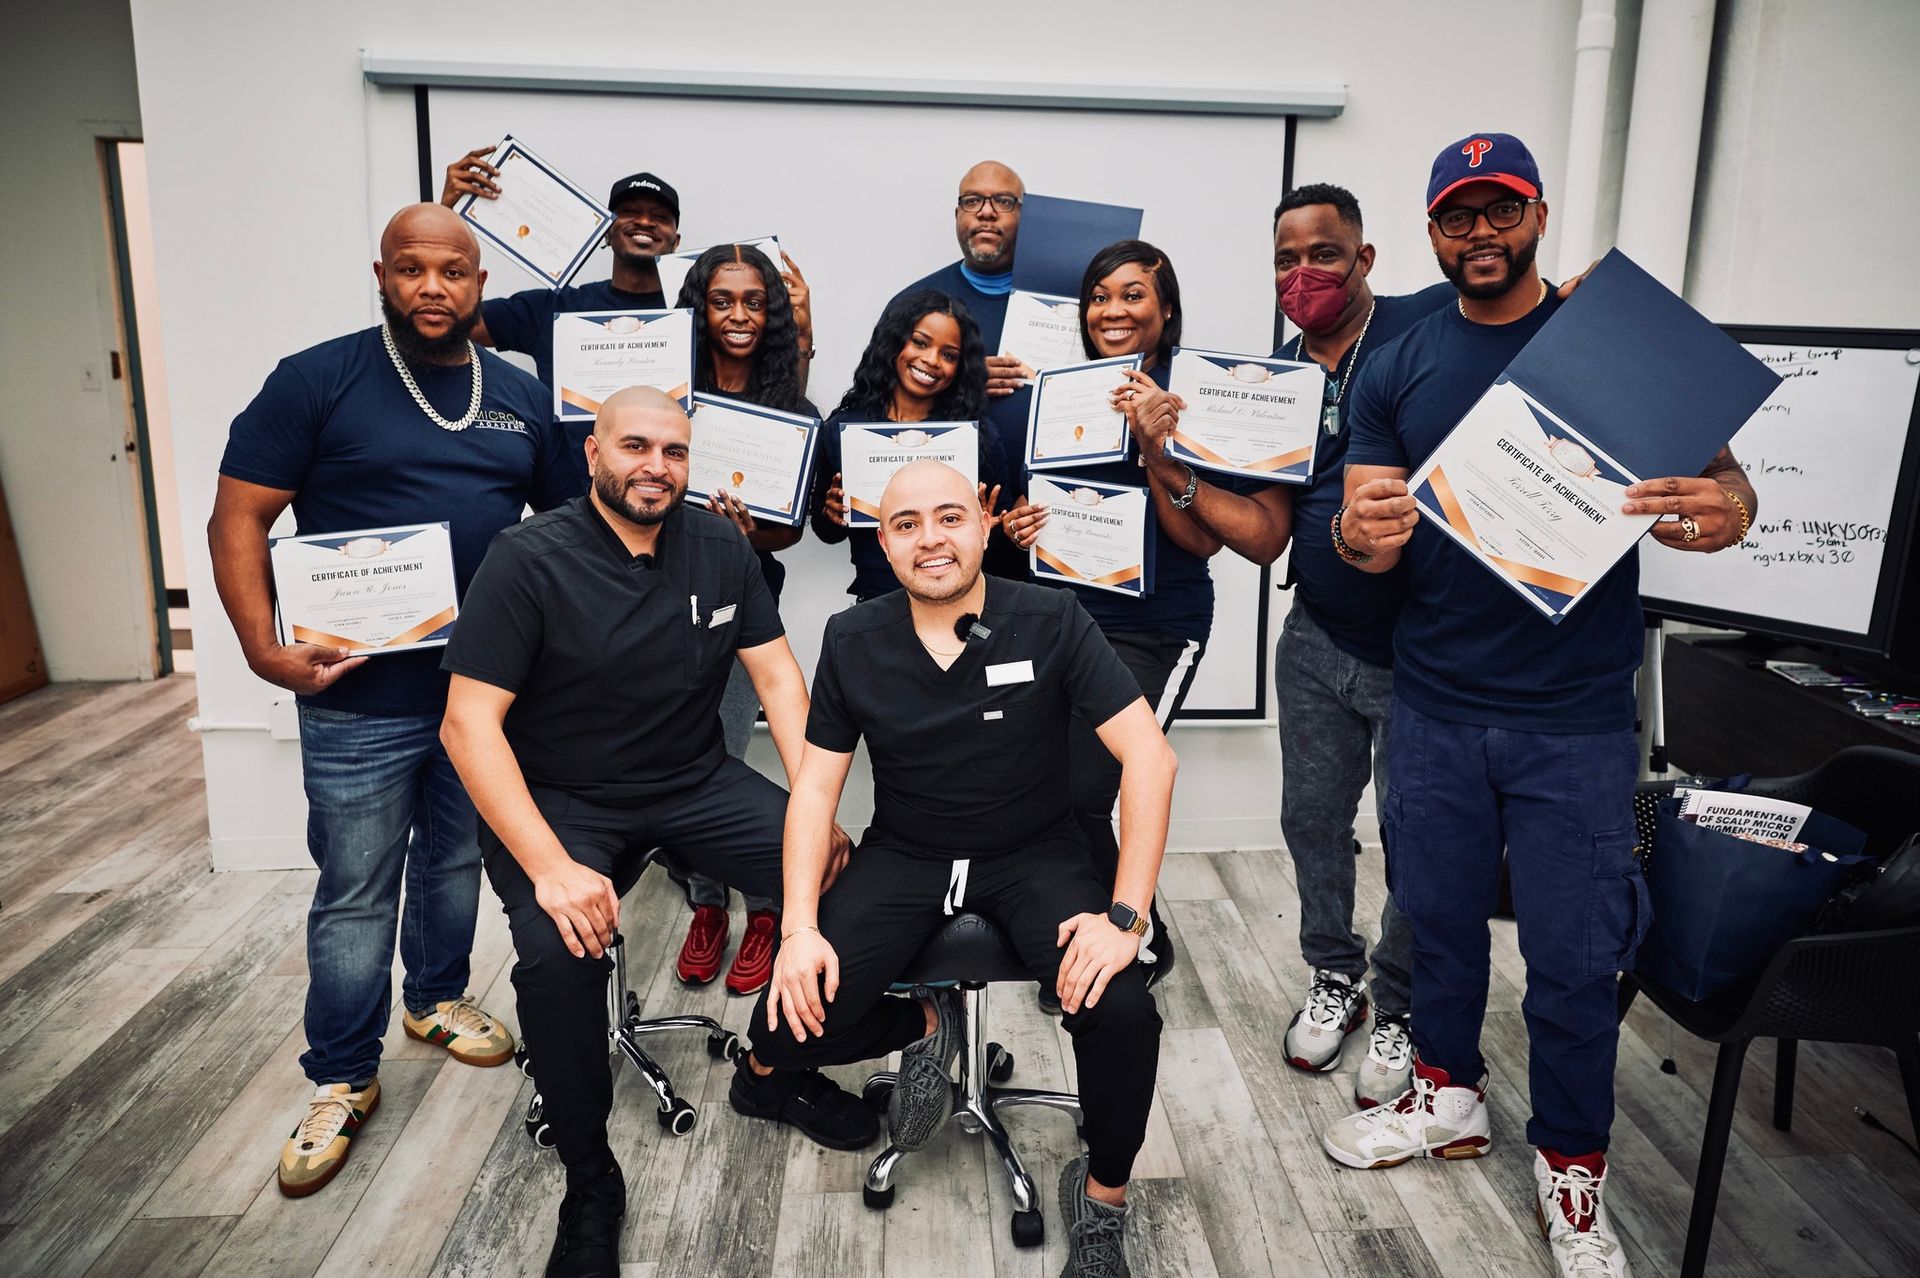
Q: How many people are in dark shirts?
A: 10